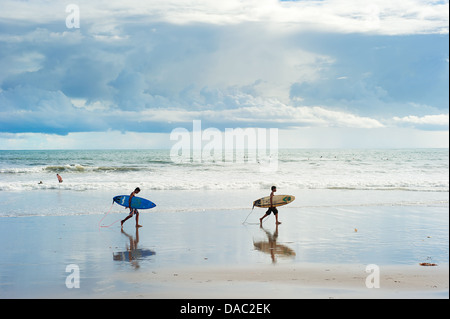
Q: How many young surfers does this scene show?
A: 2